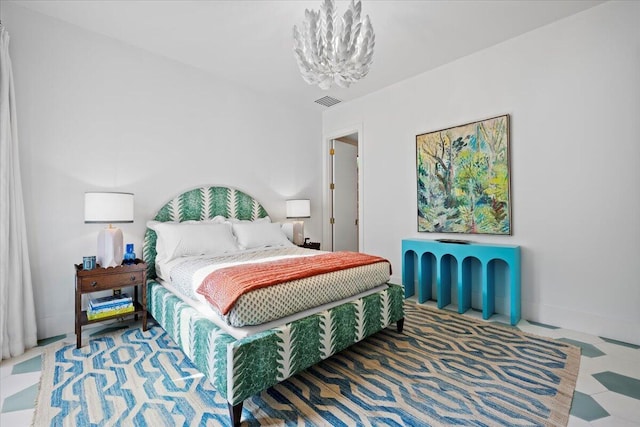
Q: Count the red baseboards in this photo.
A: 0